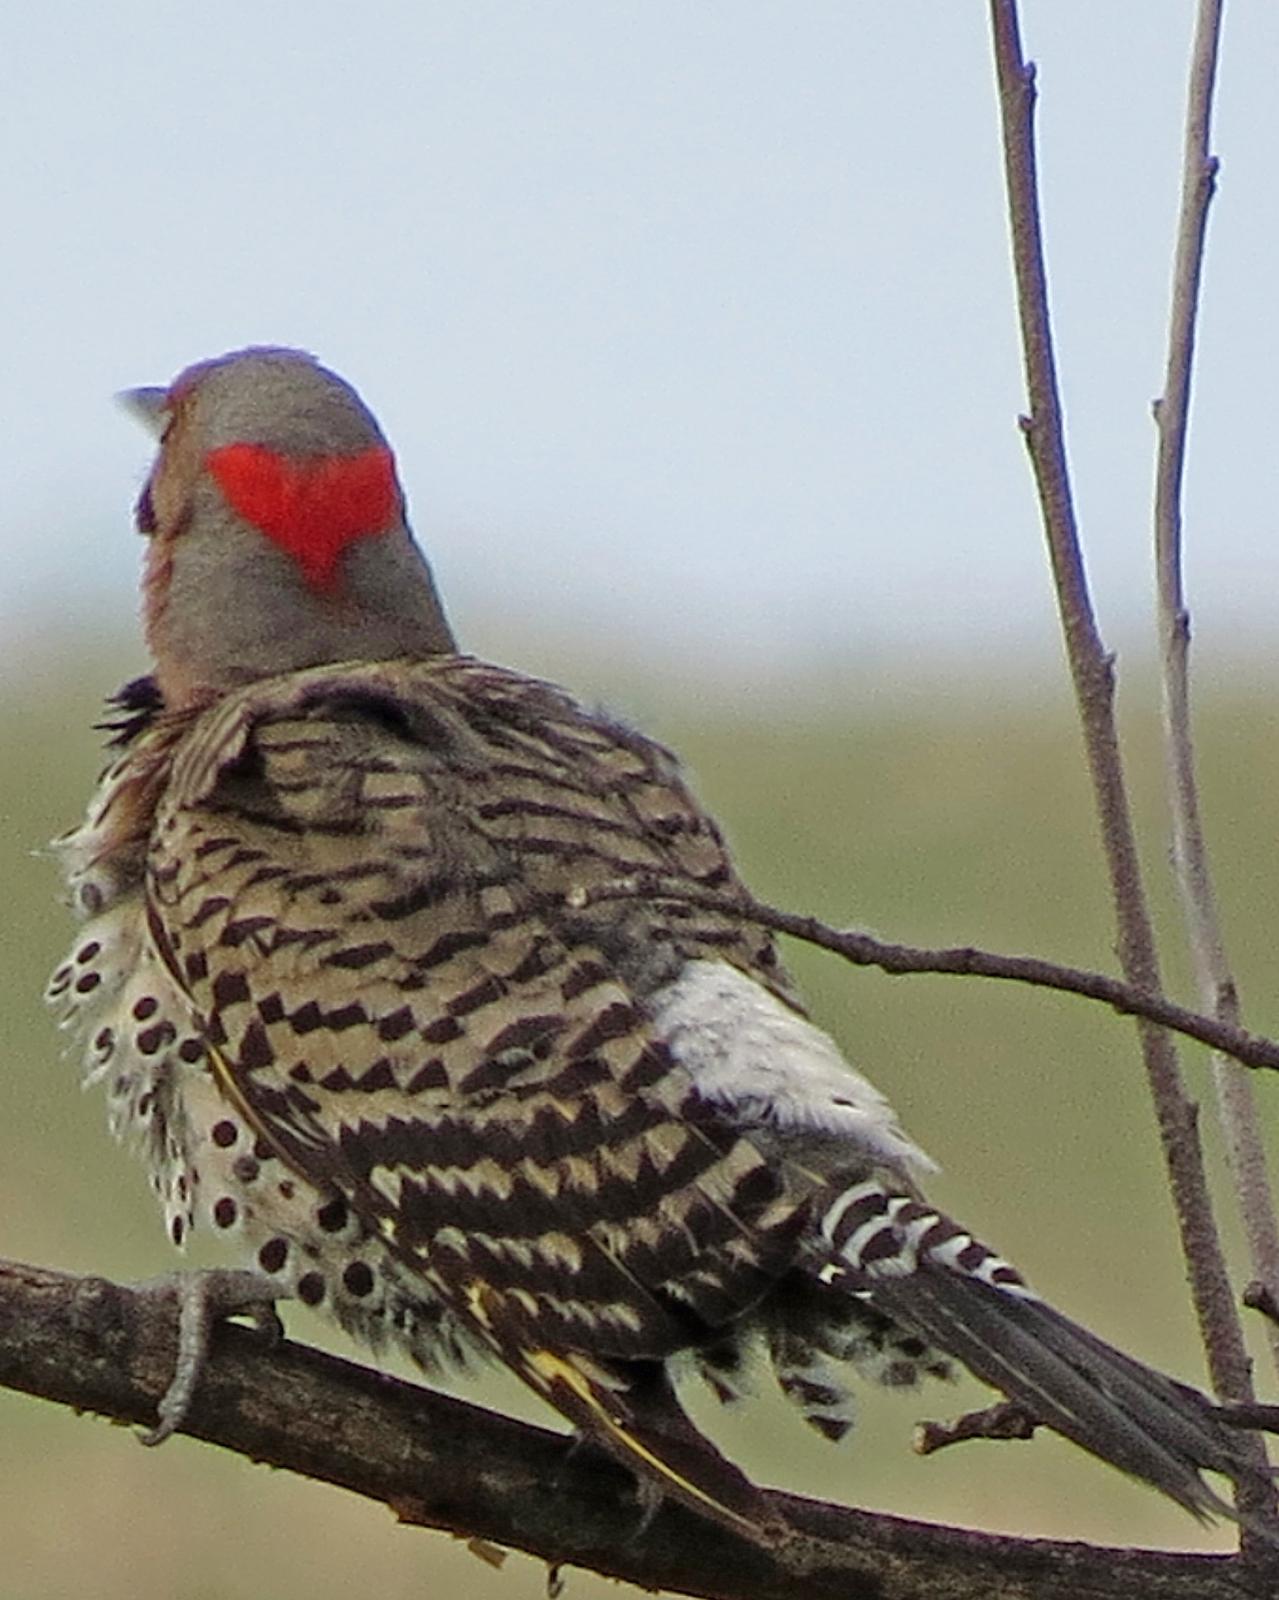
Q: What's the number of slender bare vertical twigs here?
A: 2